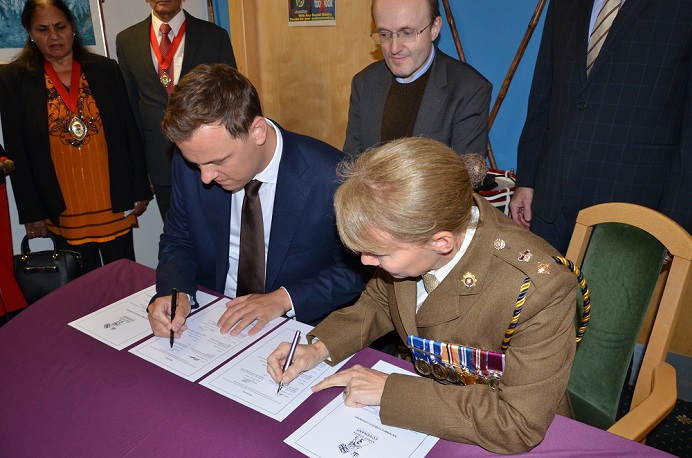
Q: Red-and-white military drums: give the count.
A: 1